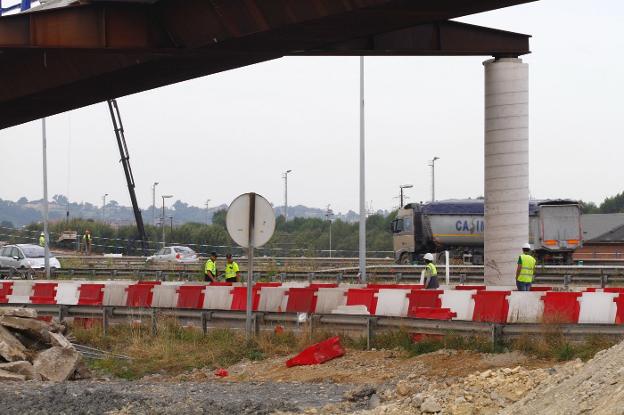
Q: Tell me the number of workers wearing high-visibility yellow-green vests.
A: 6